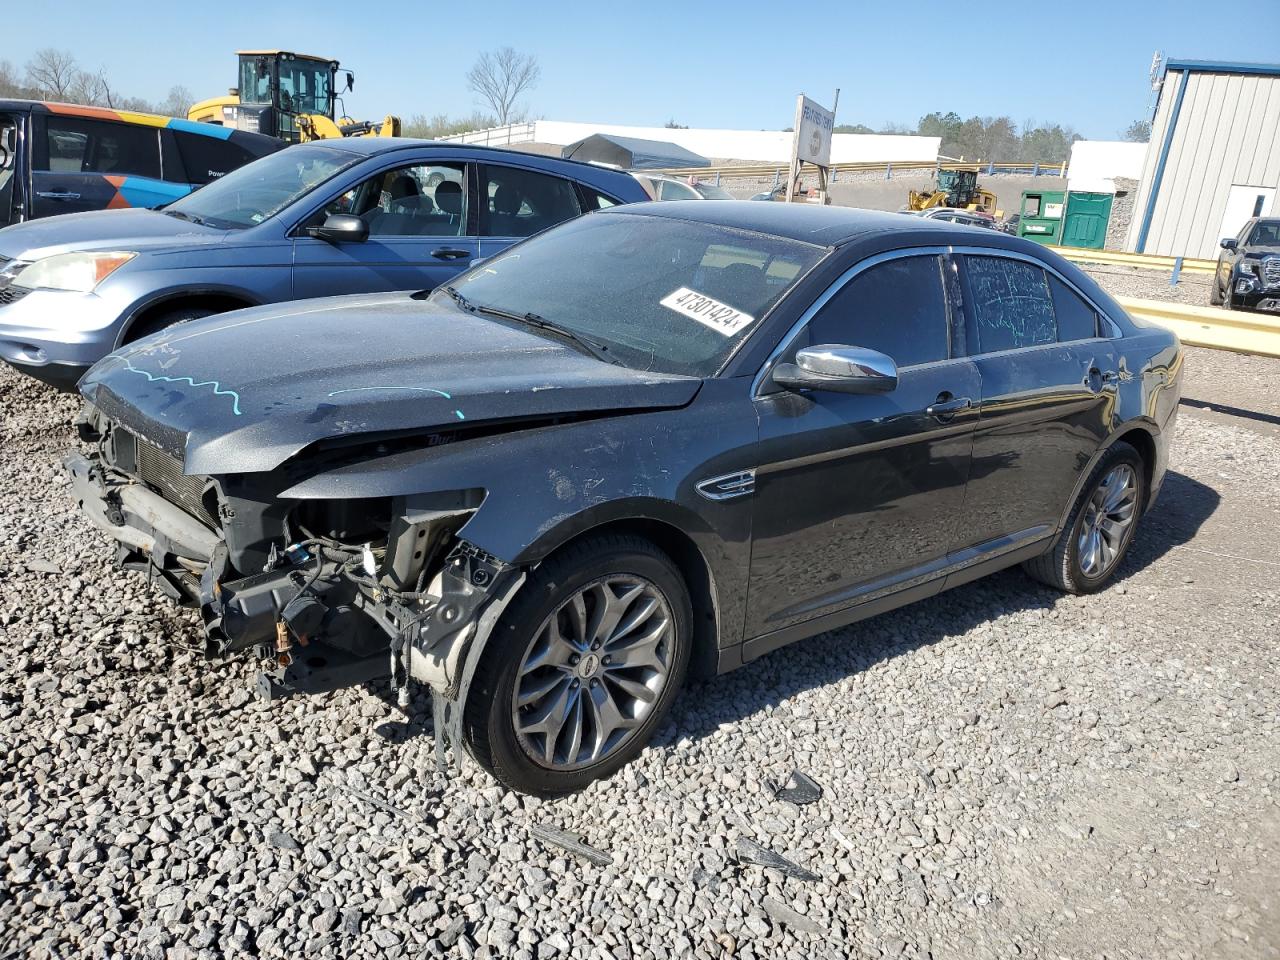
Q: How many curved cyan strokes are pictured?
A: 2